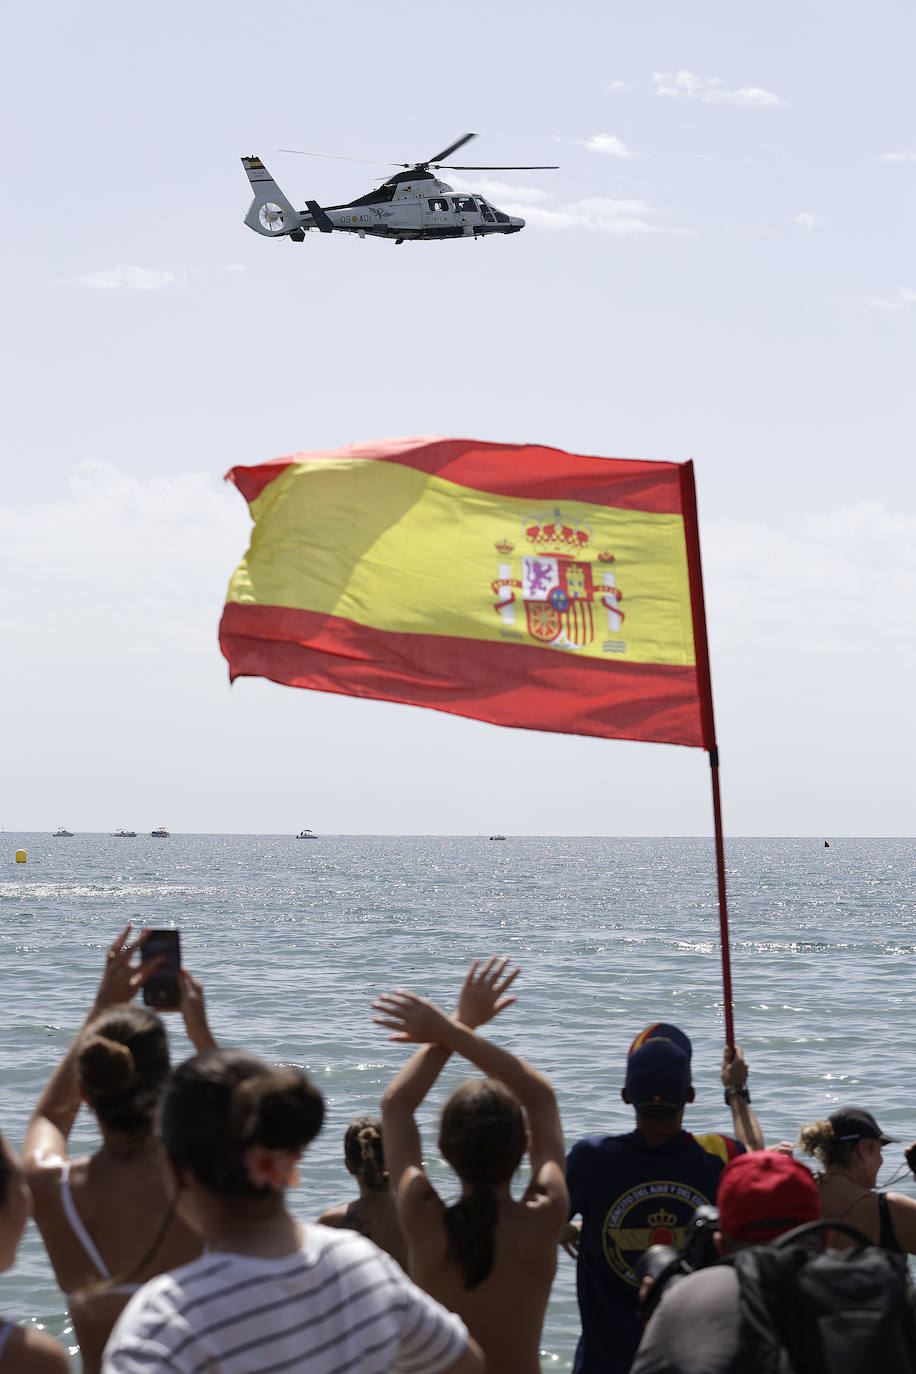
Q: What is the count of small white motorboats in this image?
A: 5